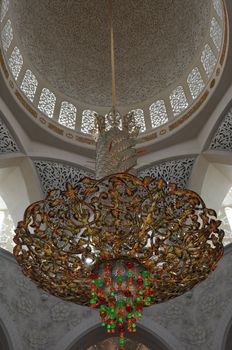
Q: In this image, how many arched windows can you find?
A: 15